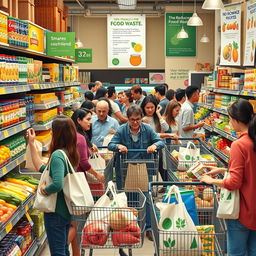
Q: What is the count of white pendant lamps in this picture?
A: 5